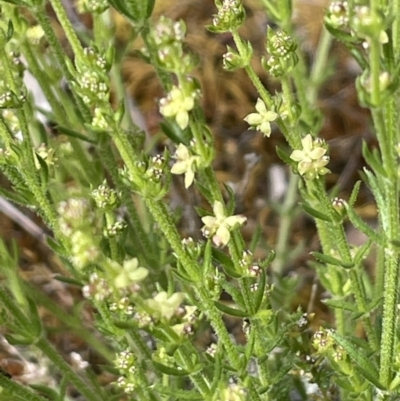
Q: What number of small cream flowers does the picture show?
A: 7